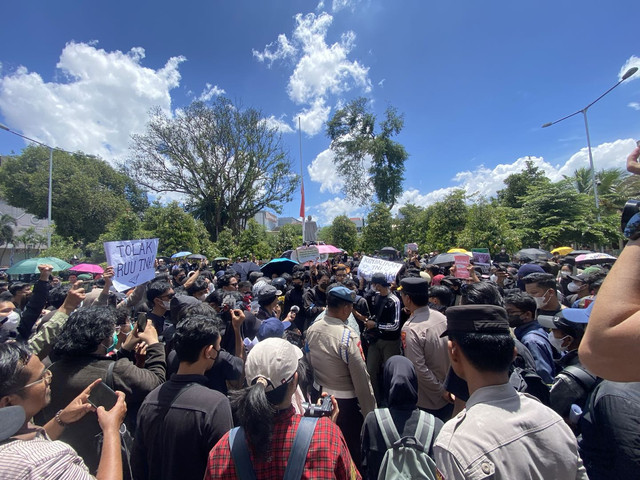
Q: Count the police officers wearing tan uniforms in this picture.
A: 3